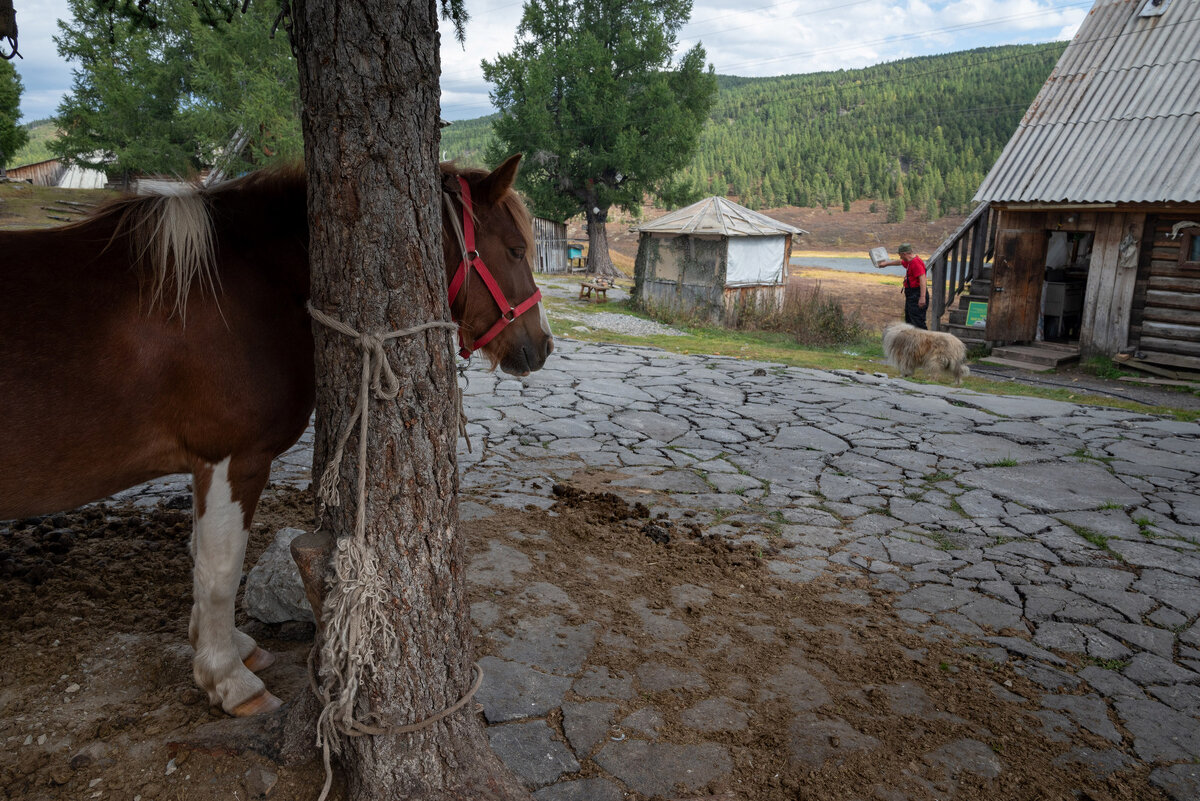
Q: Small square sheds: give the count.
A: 1